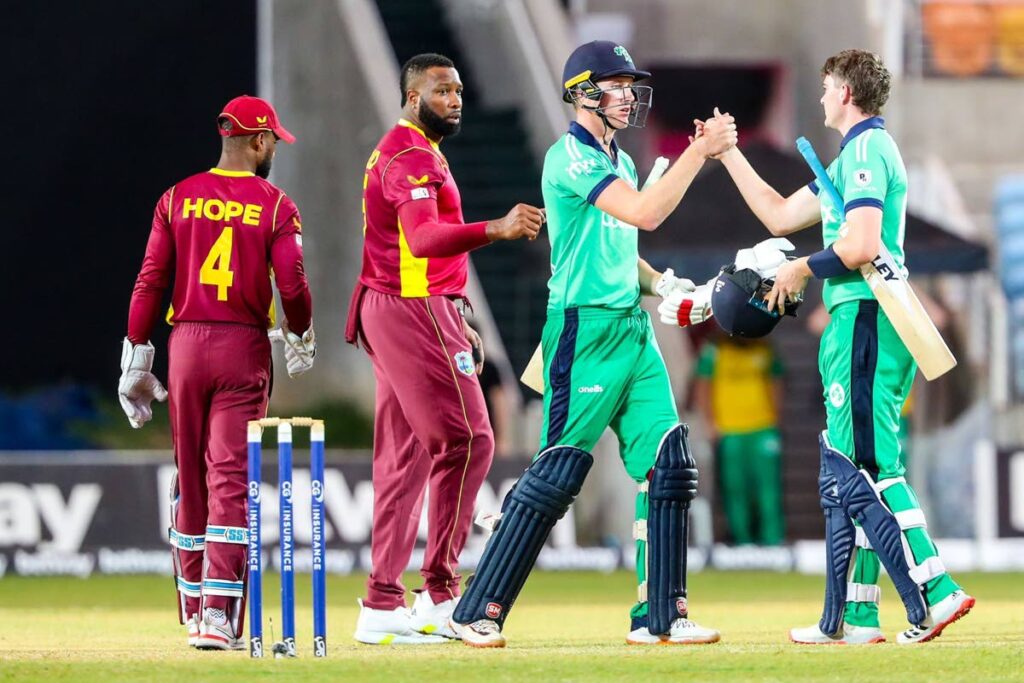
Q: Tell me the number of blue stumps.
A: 3